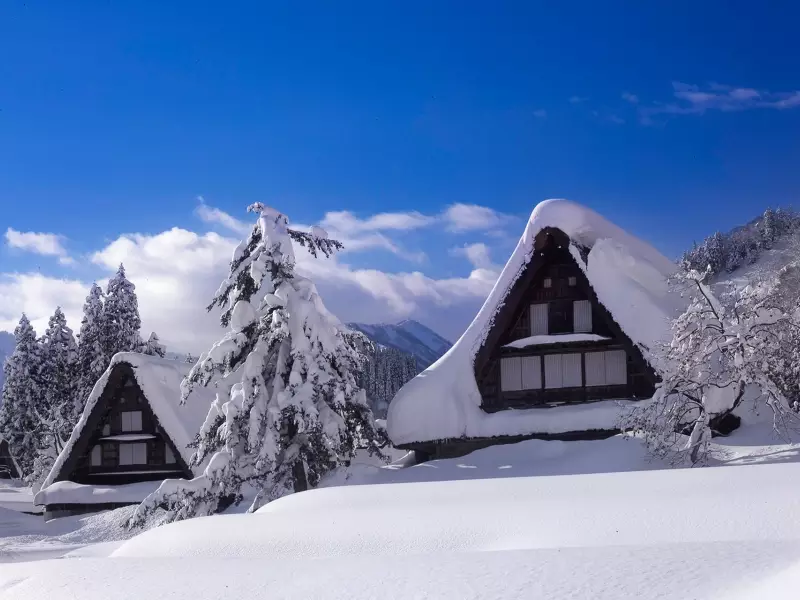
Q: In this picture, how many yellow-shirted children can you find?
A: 0